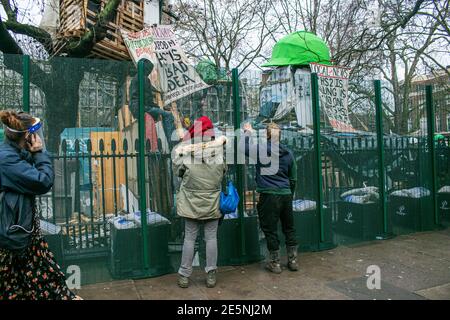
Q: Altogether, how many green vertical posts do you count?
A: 6